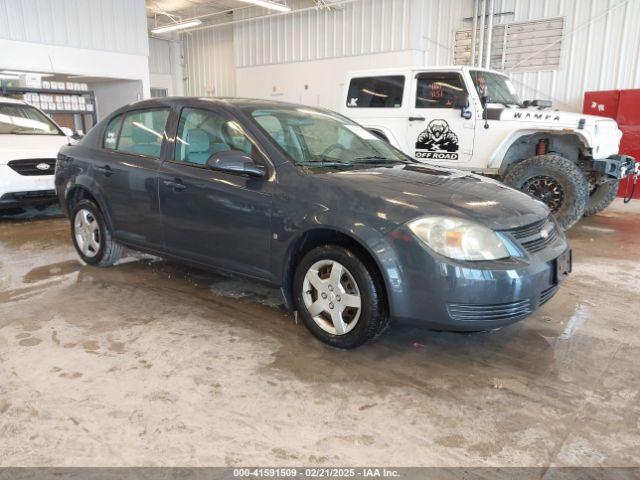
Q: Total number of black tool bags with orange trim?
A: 0